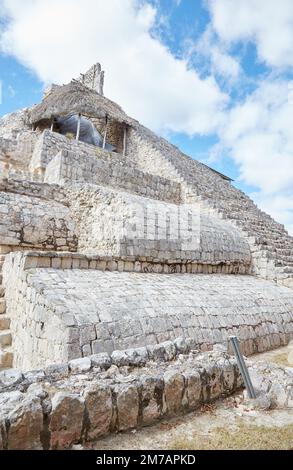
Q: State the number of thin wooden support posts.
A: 5